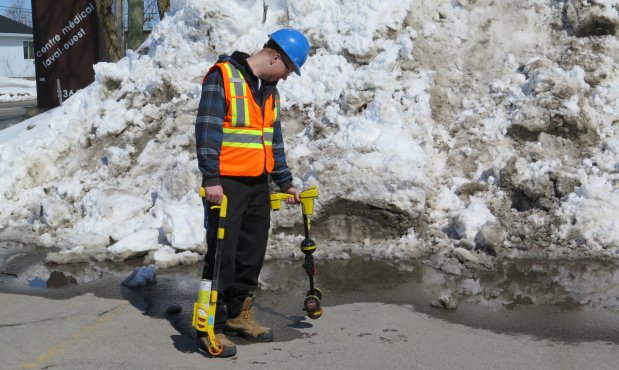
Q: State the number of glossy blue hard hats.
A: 1